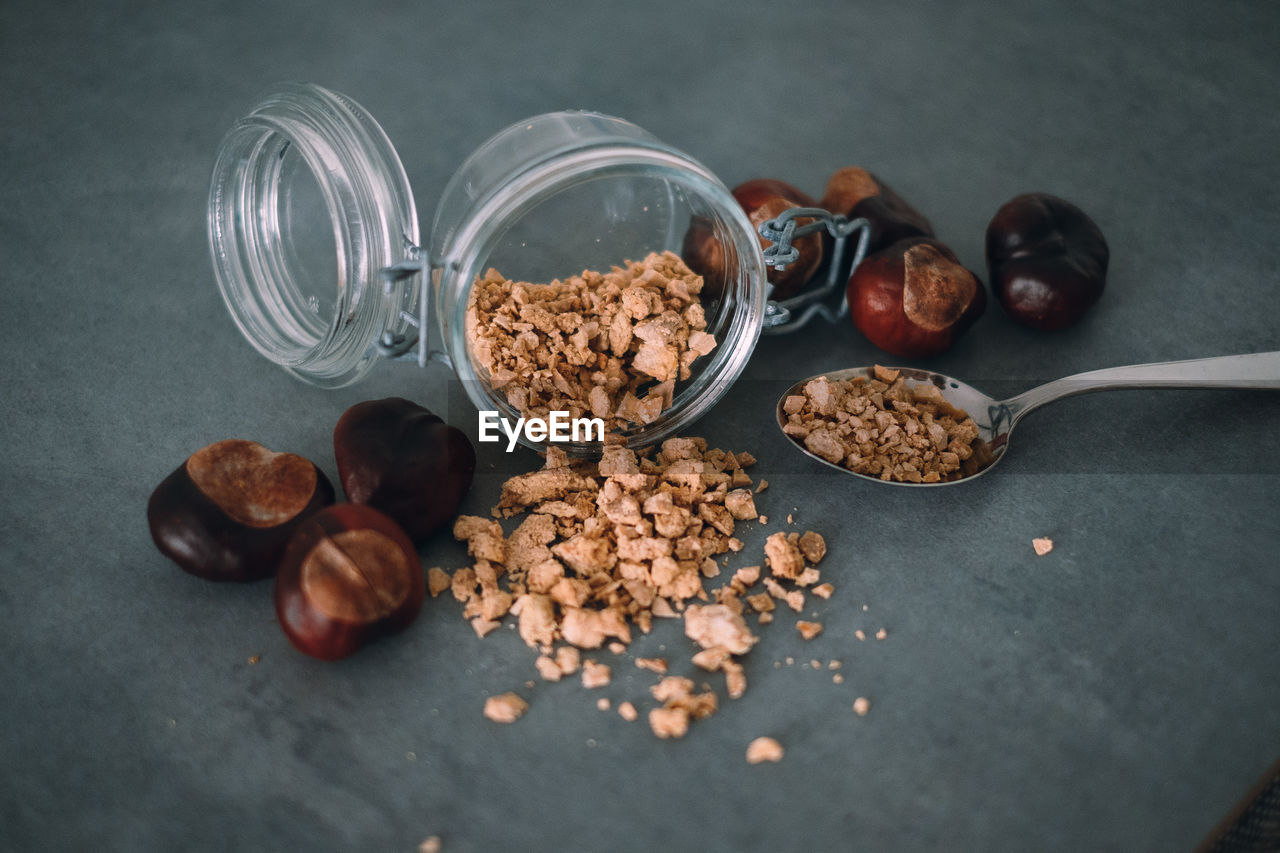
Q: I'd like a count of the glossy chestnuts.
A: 7